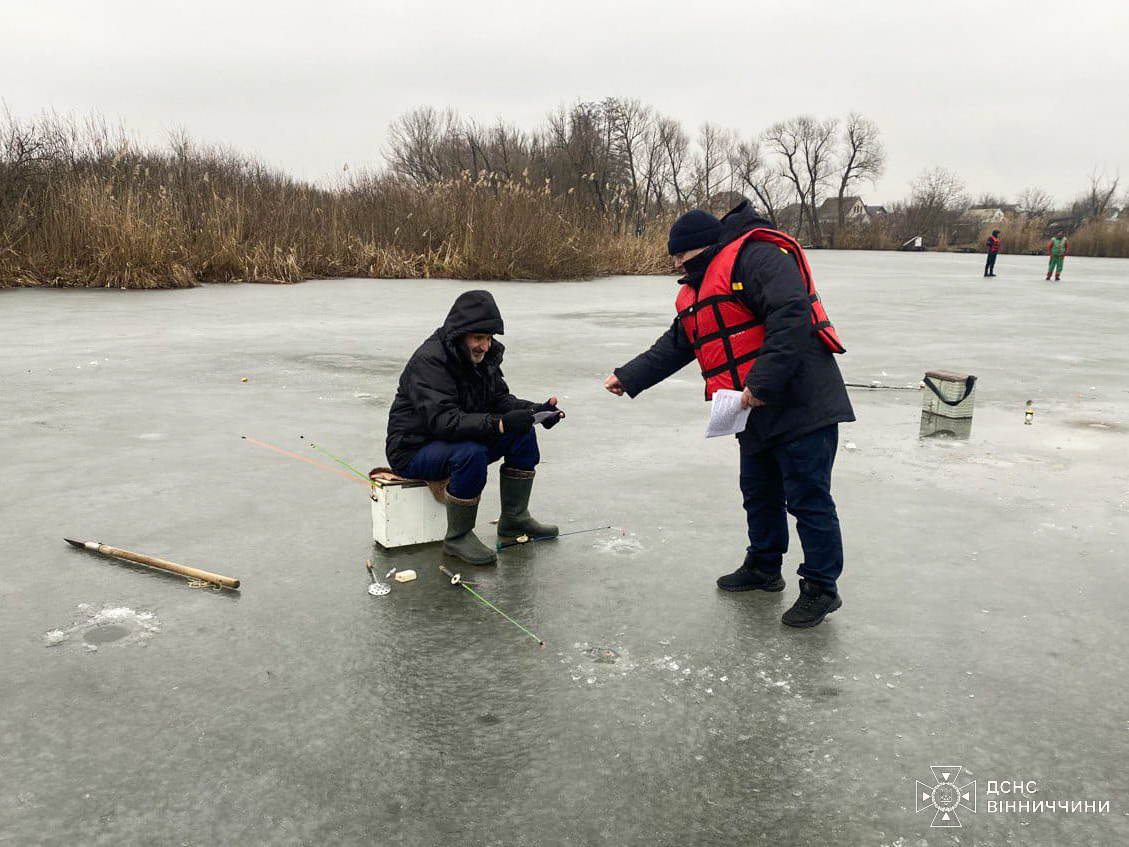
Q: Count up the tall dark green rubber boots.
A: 2